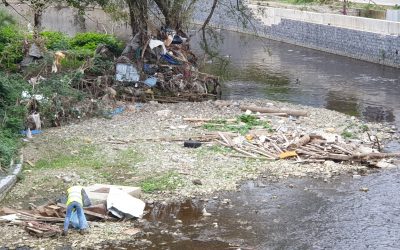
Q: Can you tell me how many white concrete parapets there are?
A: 1